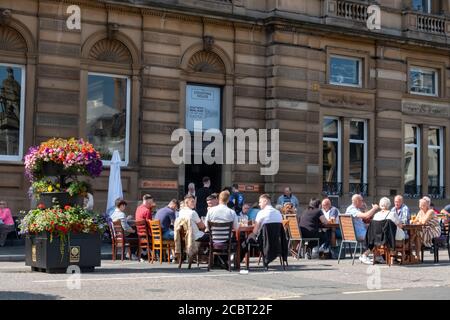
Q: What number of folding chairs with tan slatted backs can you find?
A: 2